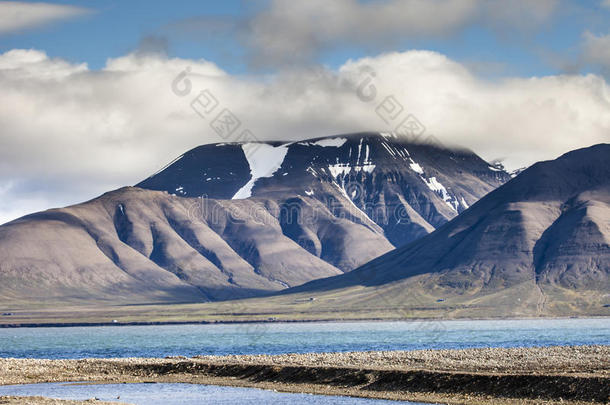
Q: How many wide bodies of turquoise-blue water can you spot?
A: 1